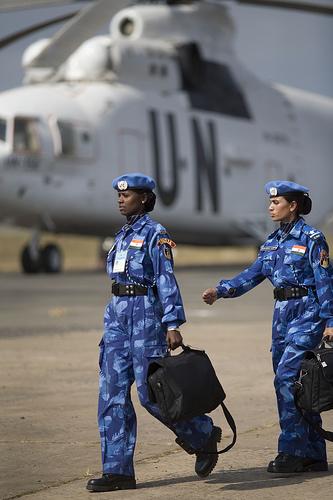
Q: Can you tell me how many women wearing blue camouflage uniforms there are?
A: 2